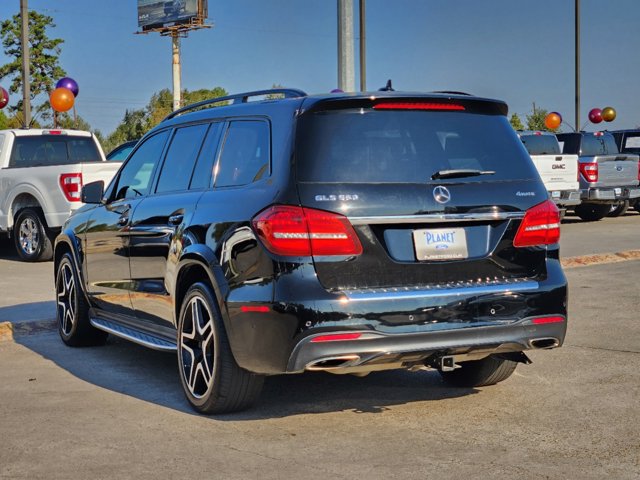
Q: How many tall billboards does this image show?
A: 1